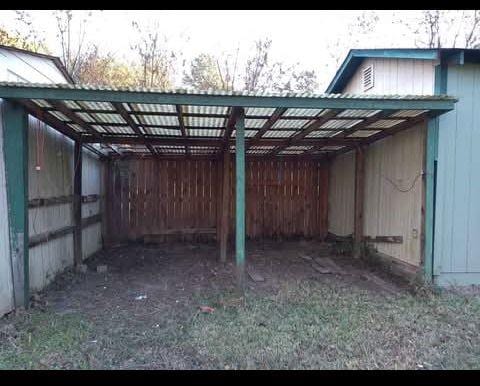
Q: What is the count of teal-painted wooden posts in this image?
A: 3